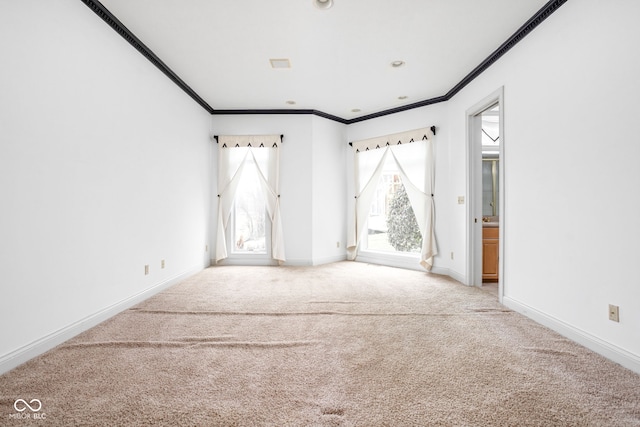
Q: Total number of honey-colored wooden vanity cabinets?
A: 1